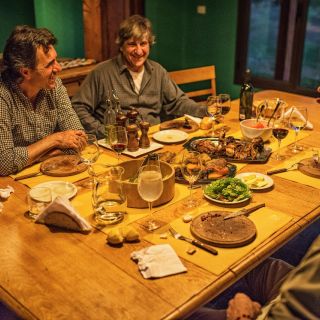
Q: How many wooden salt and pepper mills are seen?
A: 4